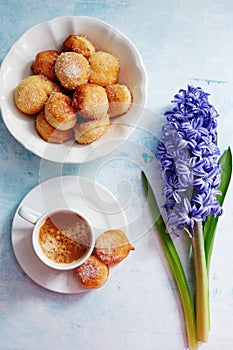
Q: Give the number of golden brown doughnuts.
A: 12